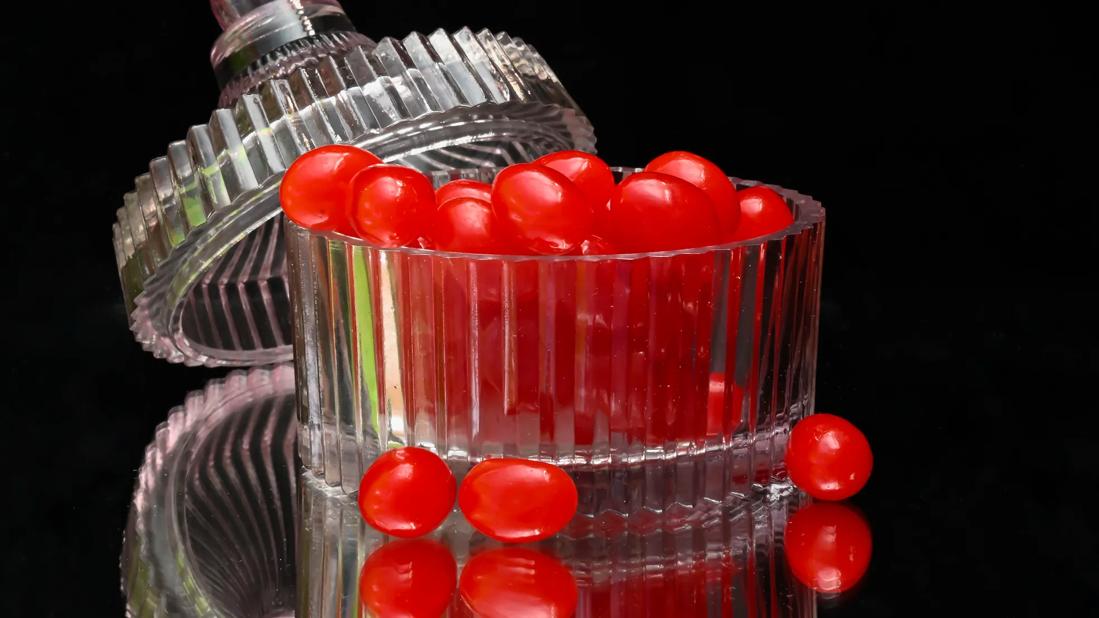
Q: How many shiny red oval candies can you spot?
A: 12